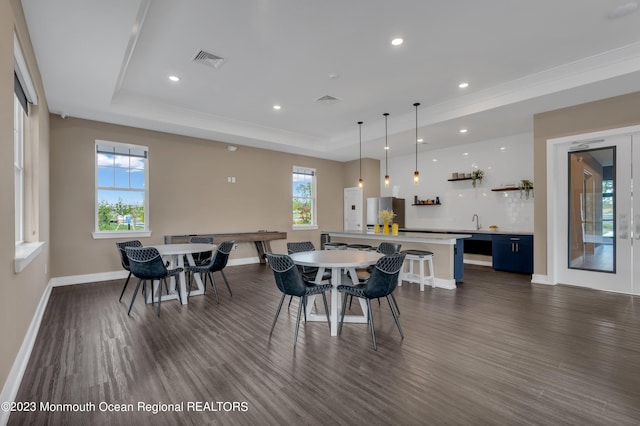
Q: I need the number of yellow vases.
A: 3